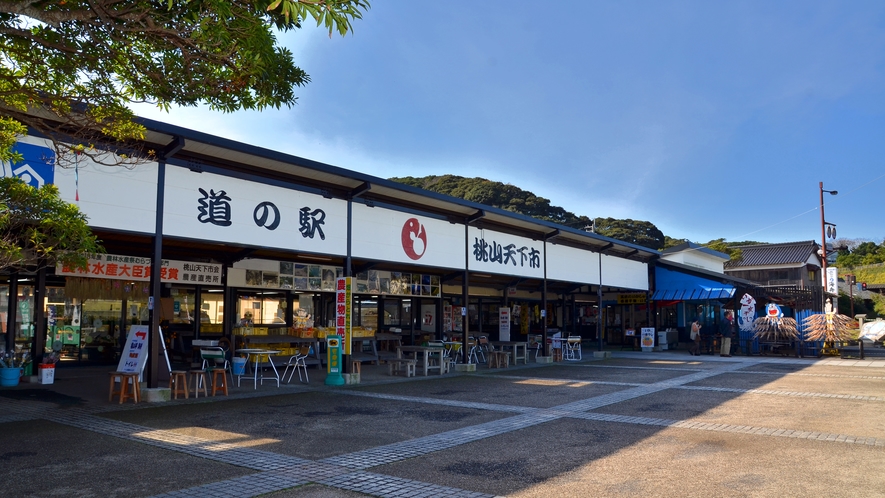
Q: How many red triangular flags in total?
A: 0